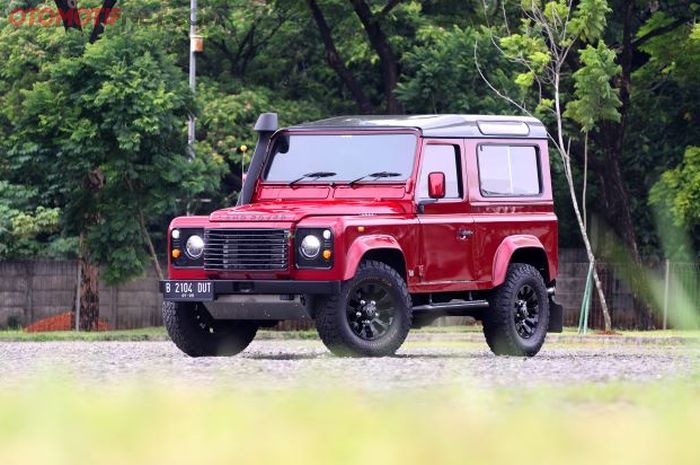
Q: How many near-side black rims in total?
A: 2